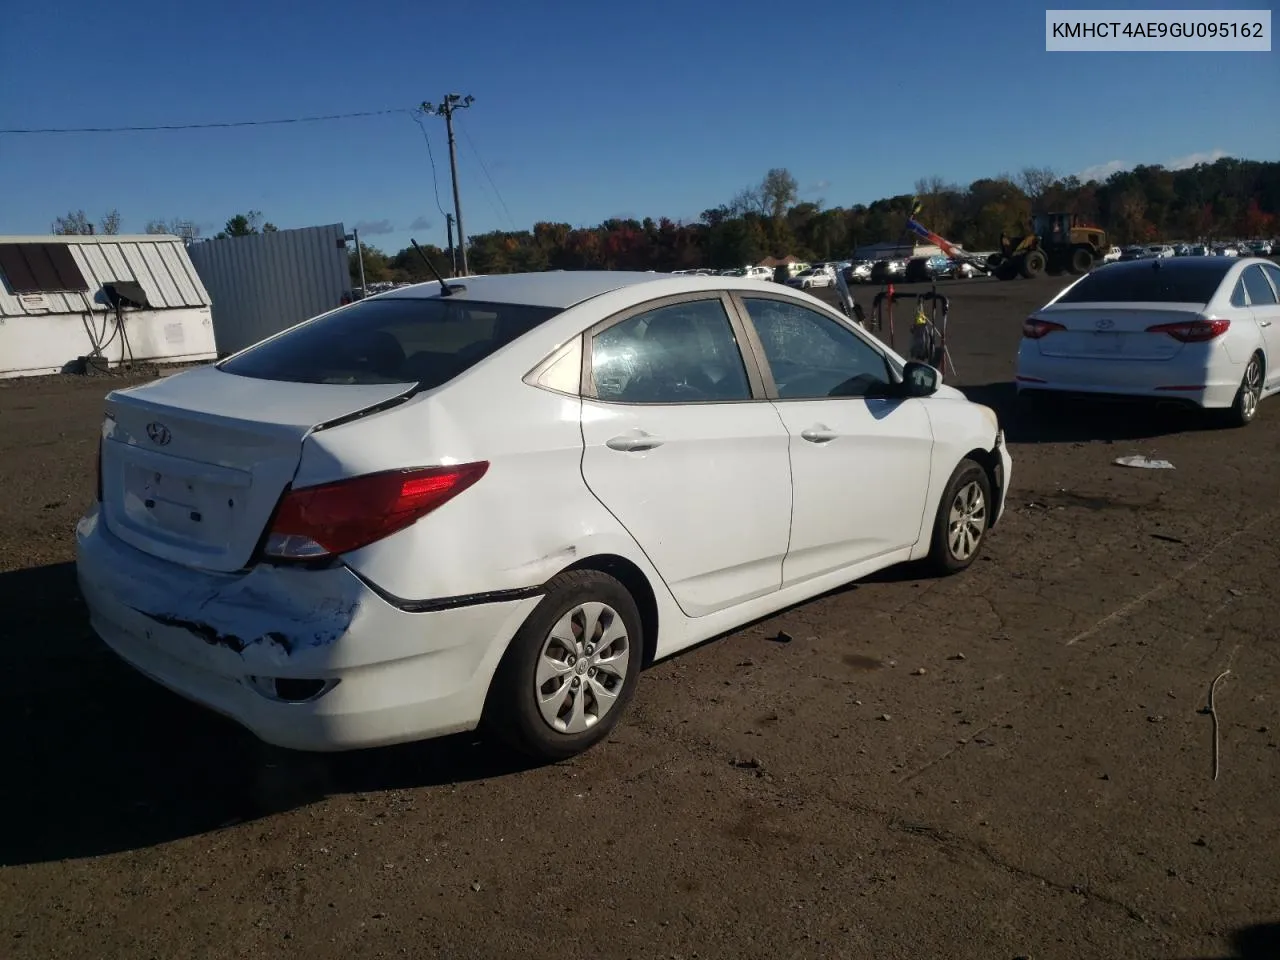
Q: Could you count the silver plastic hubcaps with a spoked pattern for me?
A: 2